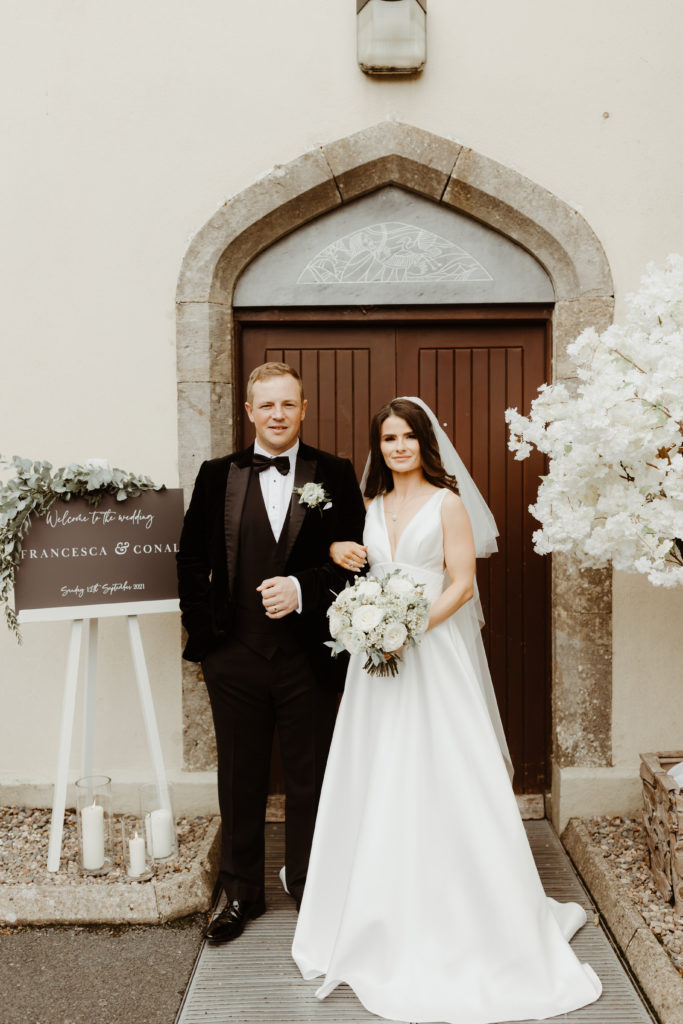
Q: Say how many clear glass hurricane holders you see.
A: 3